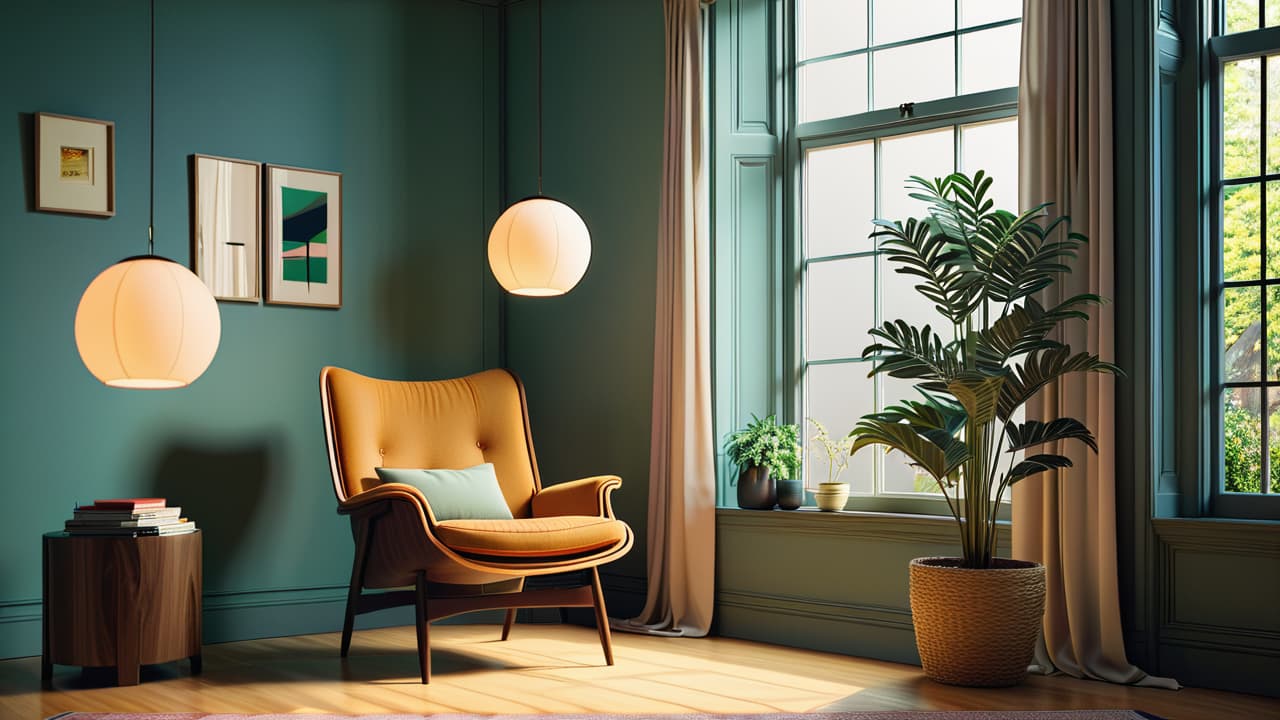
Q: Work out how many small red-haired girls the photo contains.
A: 0